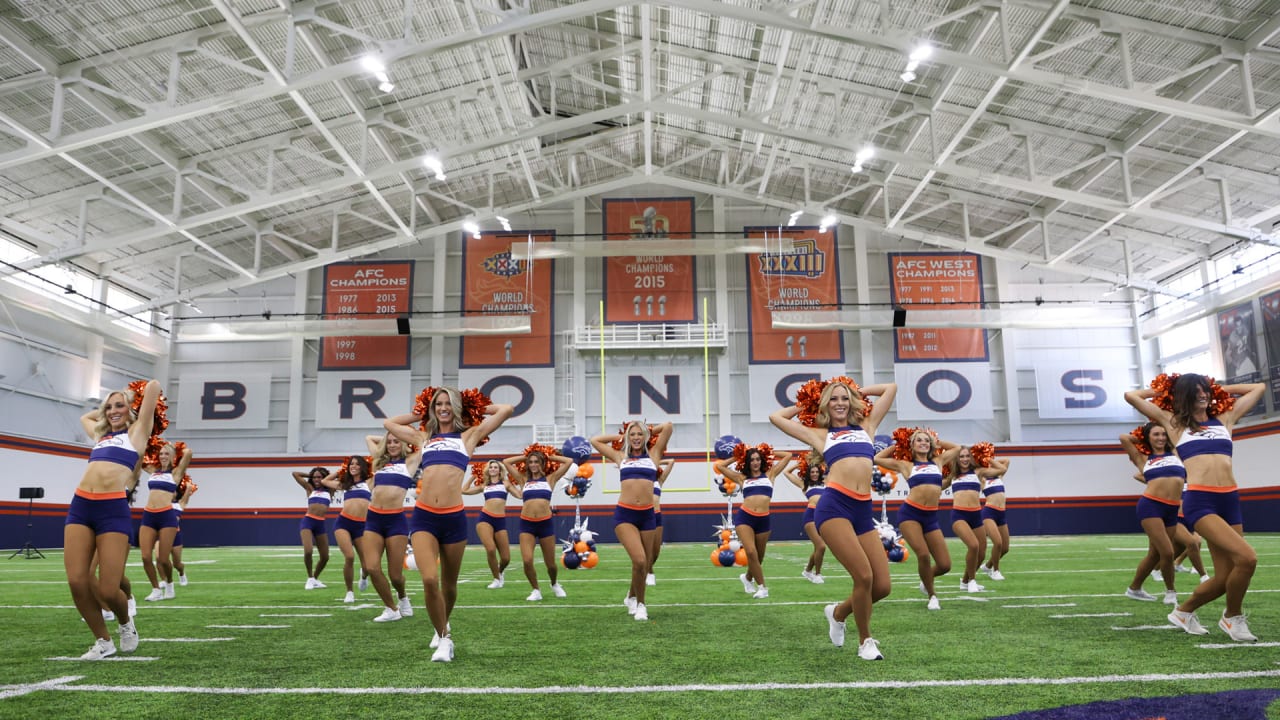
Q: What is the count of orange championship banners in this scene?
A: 5